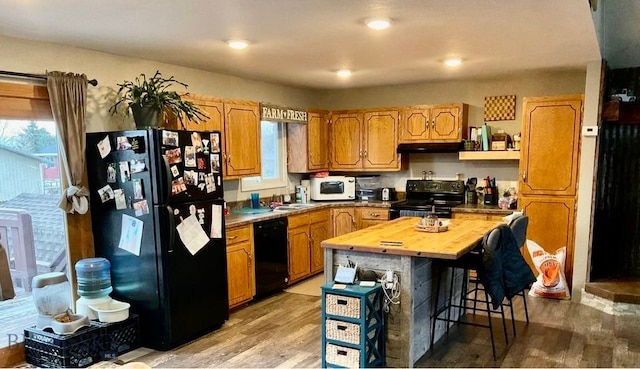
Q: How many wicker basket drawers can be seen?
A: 3